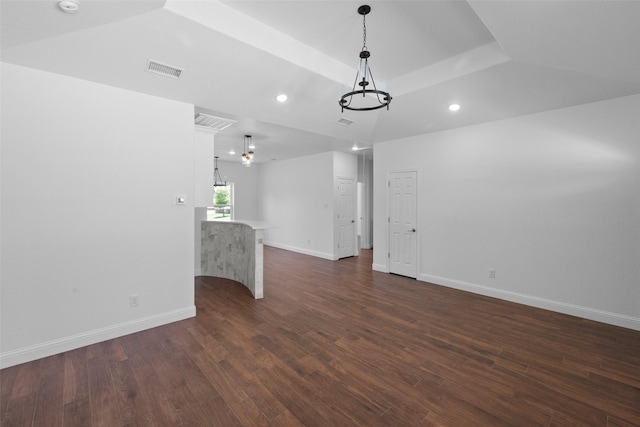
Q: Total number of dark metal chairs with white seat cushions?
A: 0